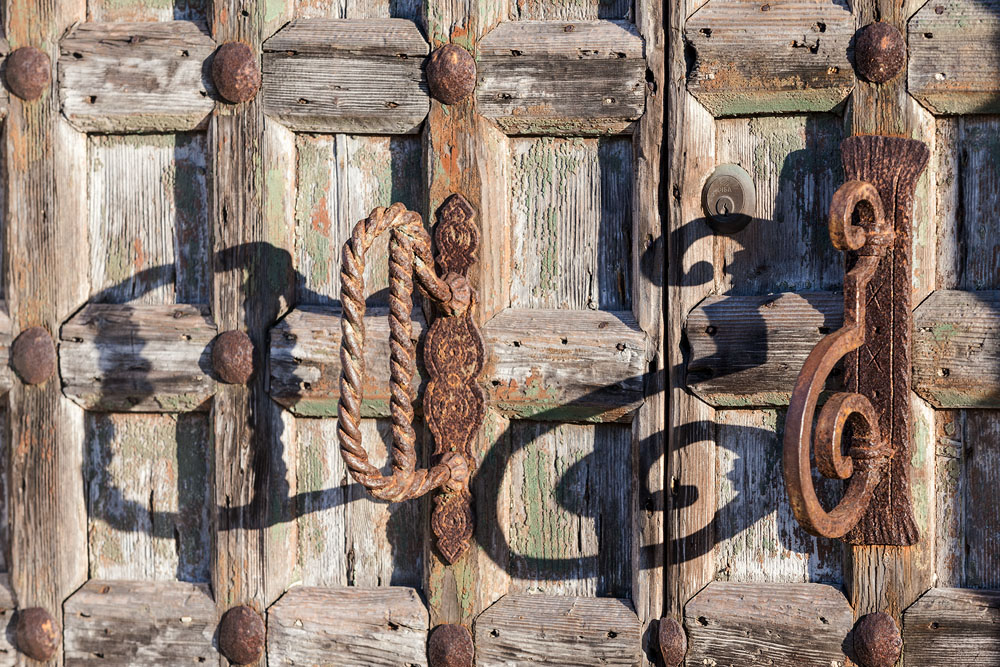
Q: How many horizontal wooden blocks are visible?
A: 15